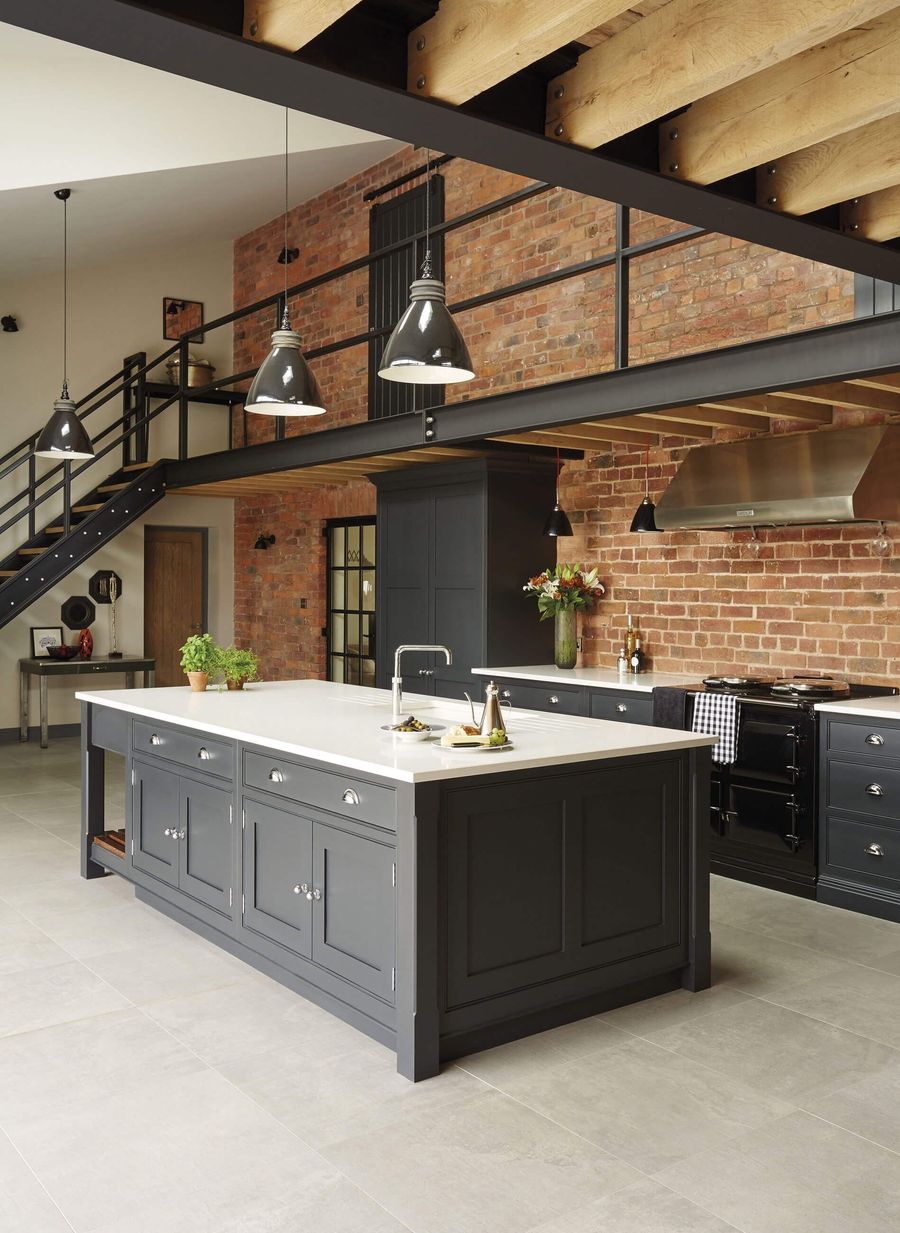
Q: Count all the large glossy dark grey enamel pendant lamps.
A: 3